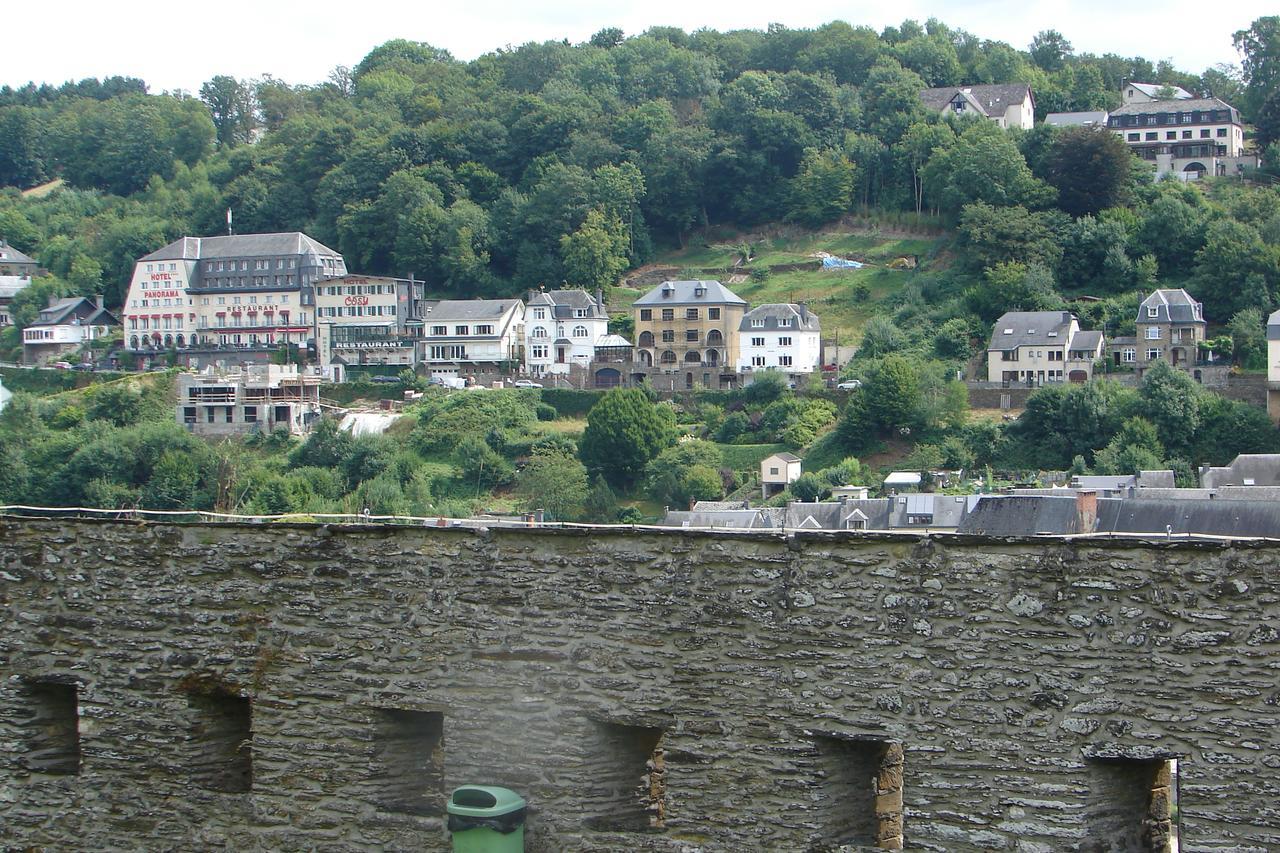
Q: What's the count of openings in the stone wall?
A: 6